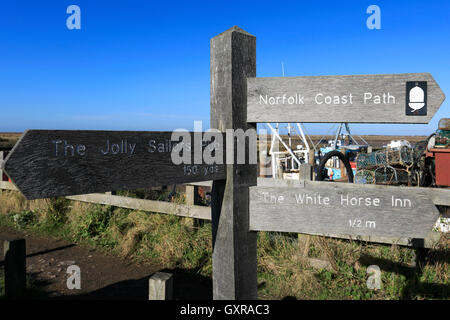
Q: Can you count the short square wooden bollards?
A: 2